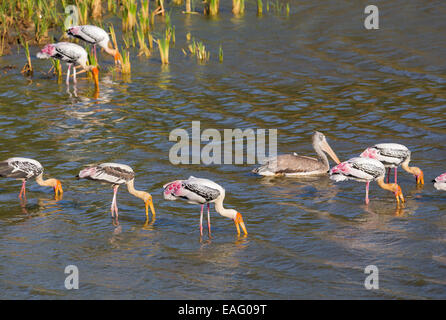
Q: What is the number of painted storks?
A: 8